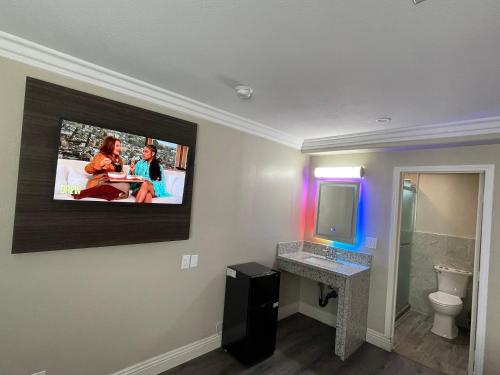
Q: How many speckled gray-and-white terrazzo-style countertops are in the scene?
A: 1